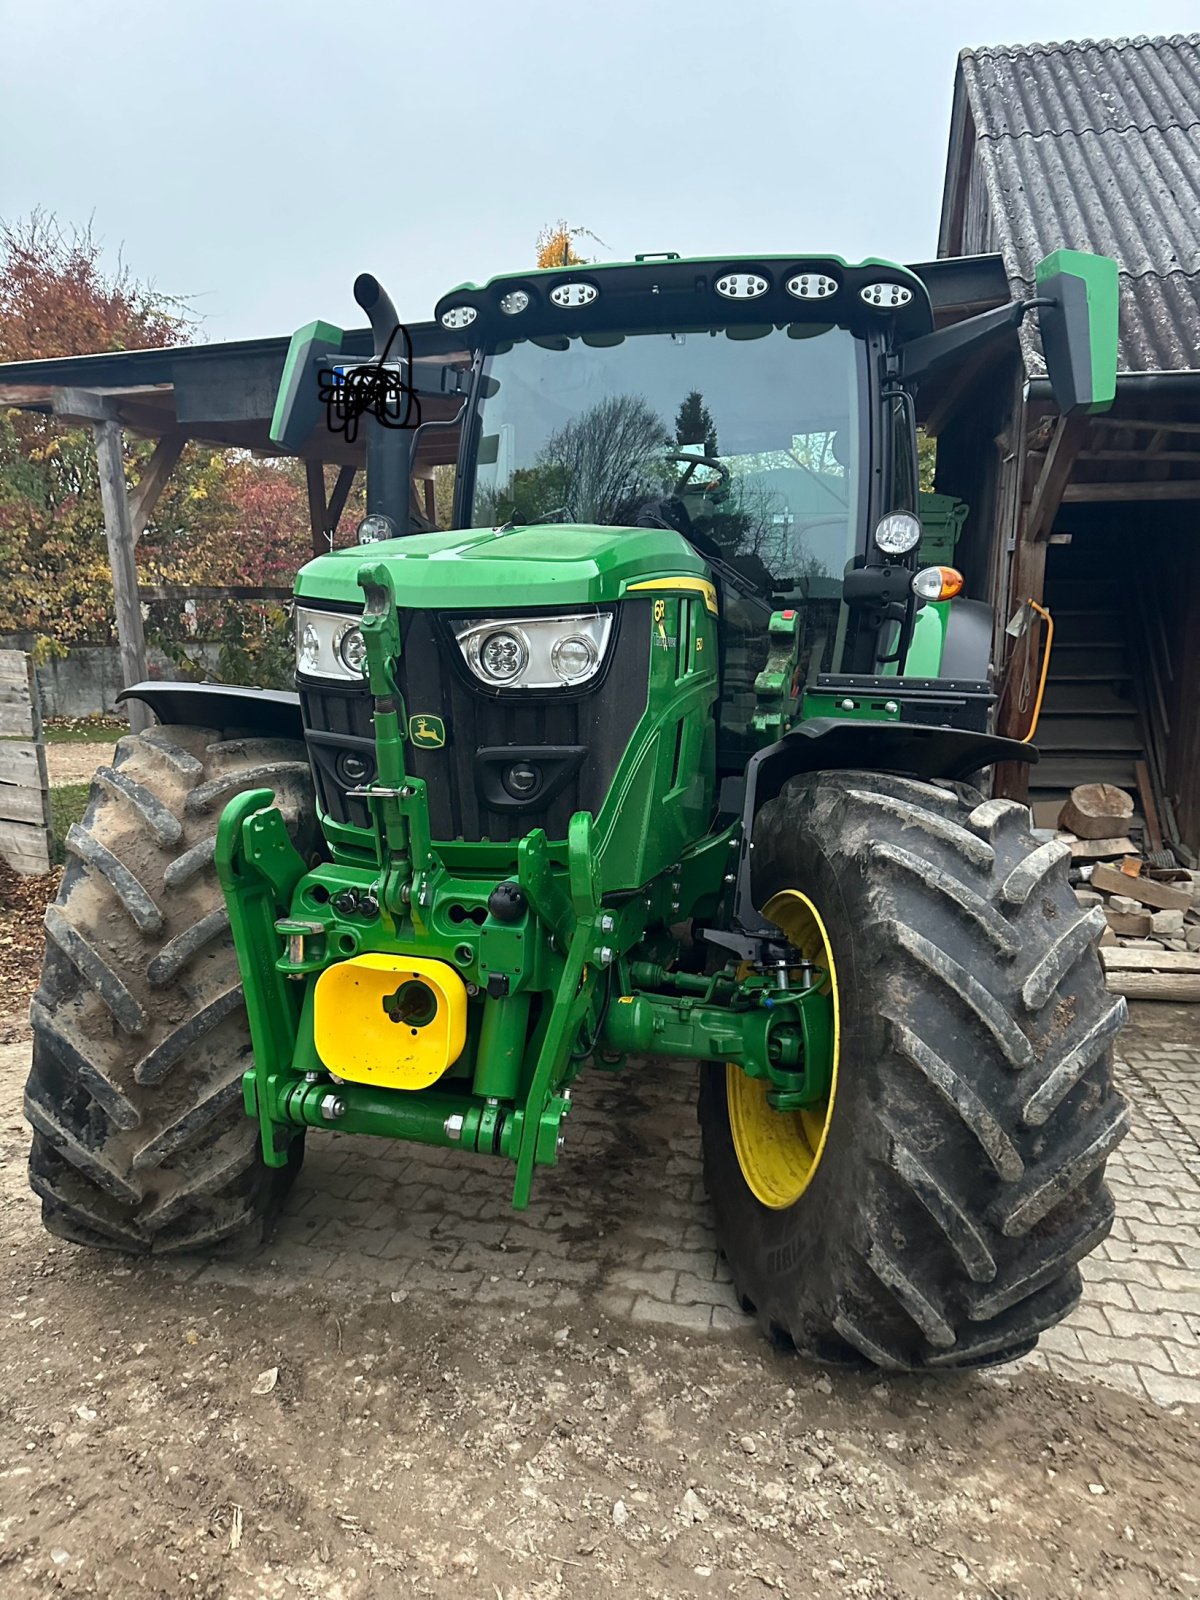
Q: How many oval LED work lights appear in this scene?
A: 6